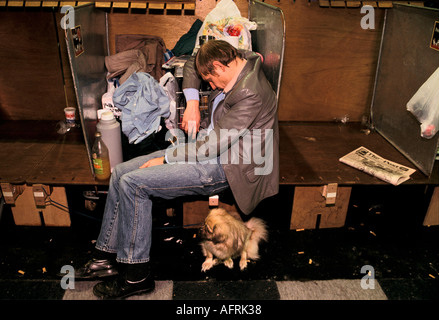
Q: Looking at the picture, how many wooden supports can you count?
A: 4